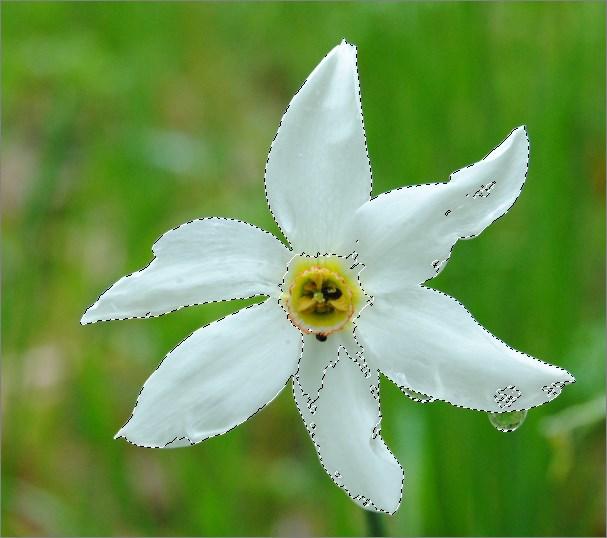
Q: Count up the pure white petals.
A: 6